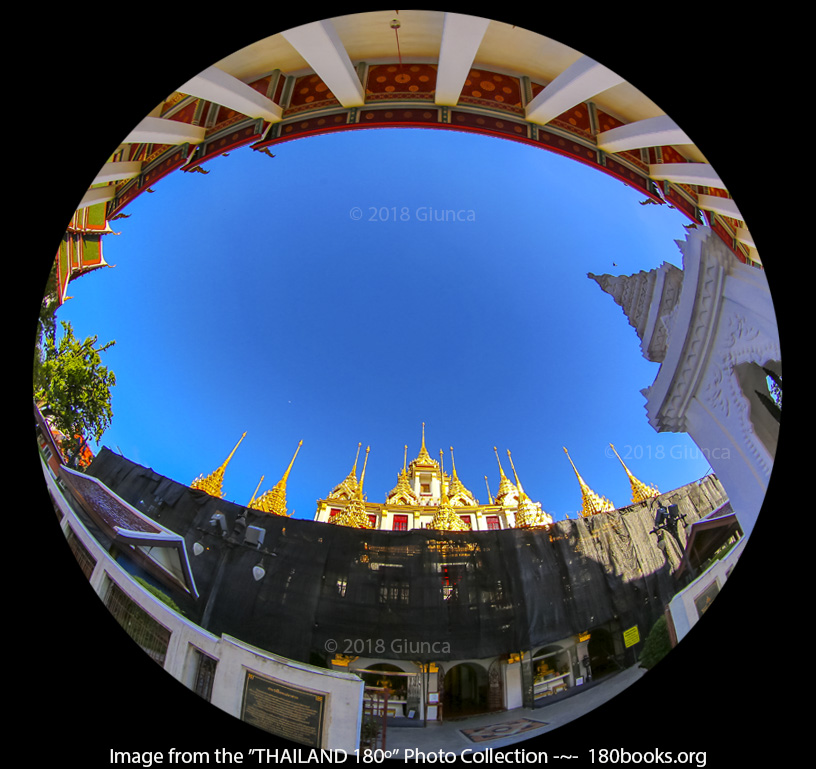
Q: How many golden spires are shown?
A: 14